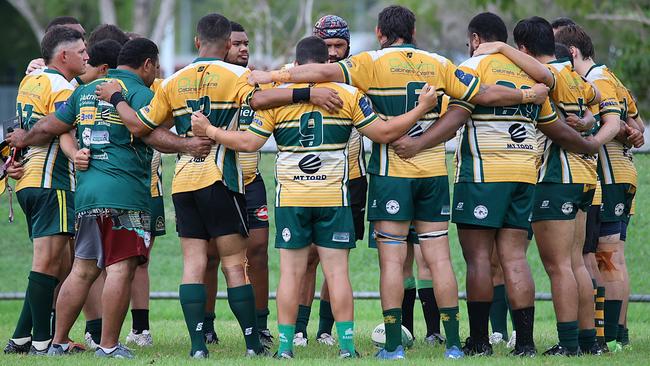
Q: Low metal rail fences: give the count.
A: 1